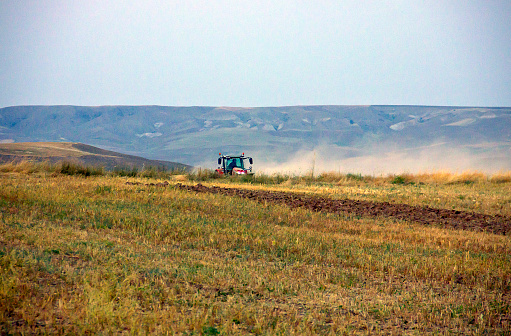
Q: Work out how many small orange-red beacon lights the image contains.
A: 2